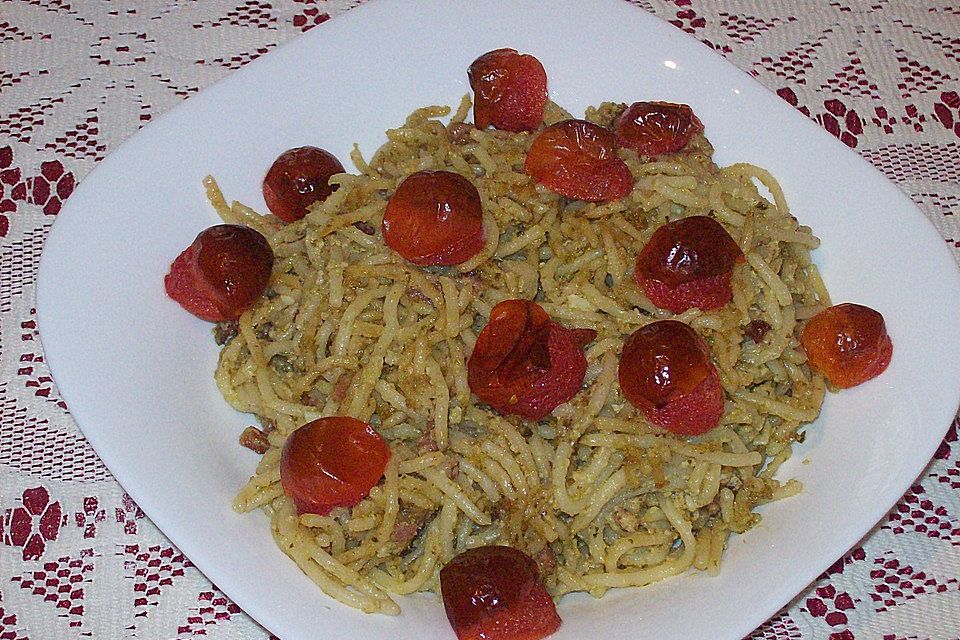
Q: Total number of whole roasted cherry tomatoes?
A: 12